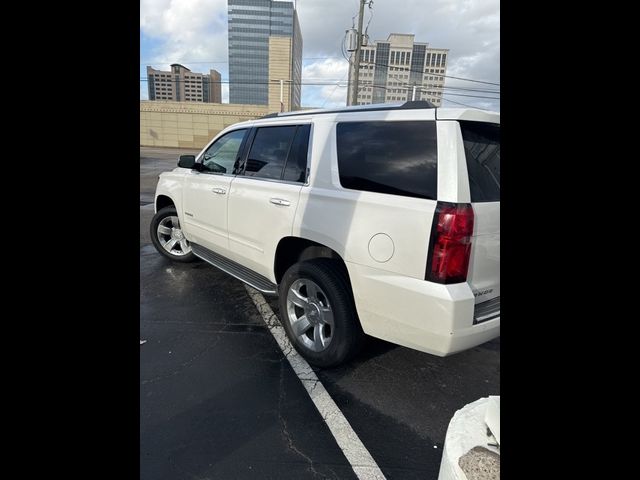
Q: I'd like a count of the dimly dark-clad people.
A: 0